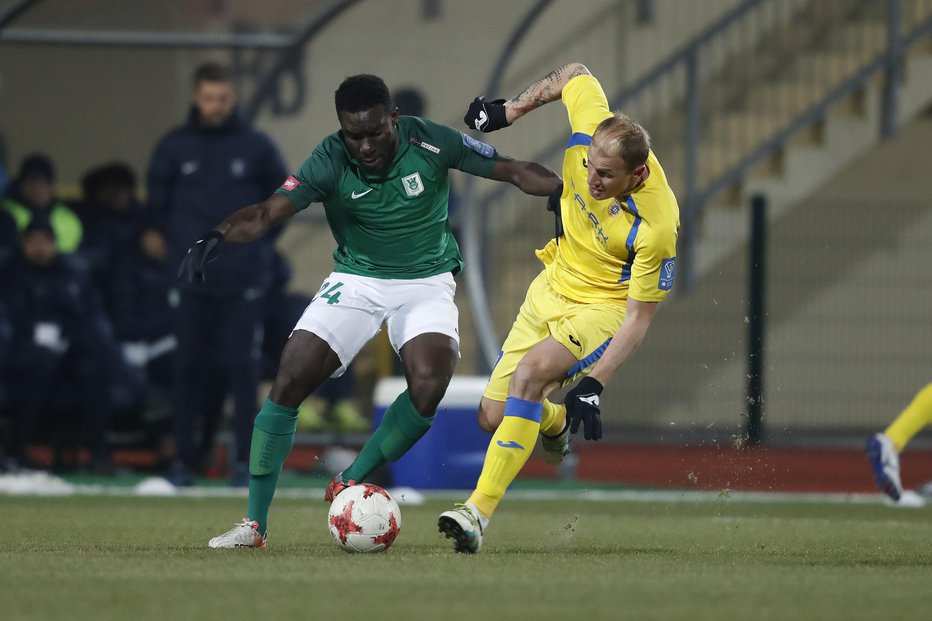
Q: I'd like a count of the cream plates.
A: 0